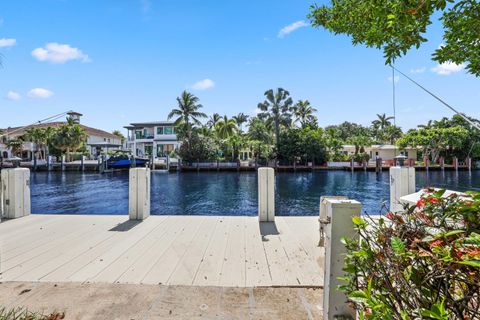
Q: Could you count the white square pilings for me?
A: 5